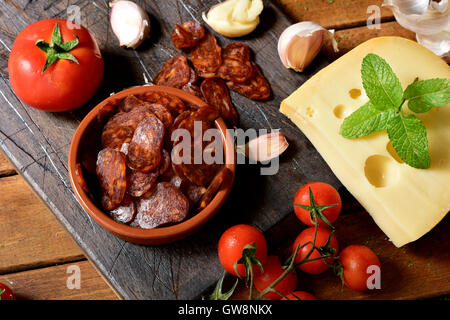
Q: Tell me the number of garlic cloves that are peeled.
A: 1